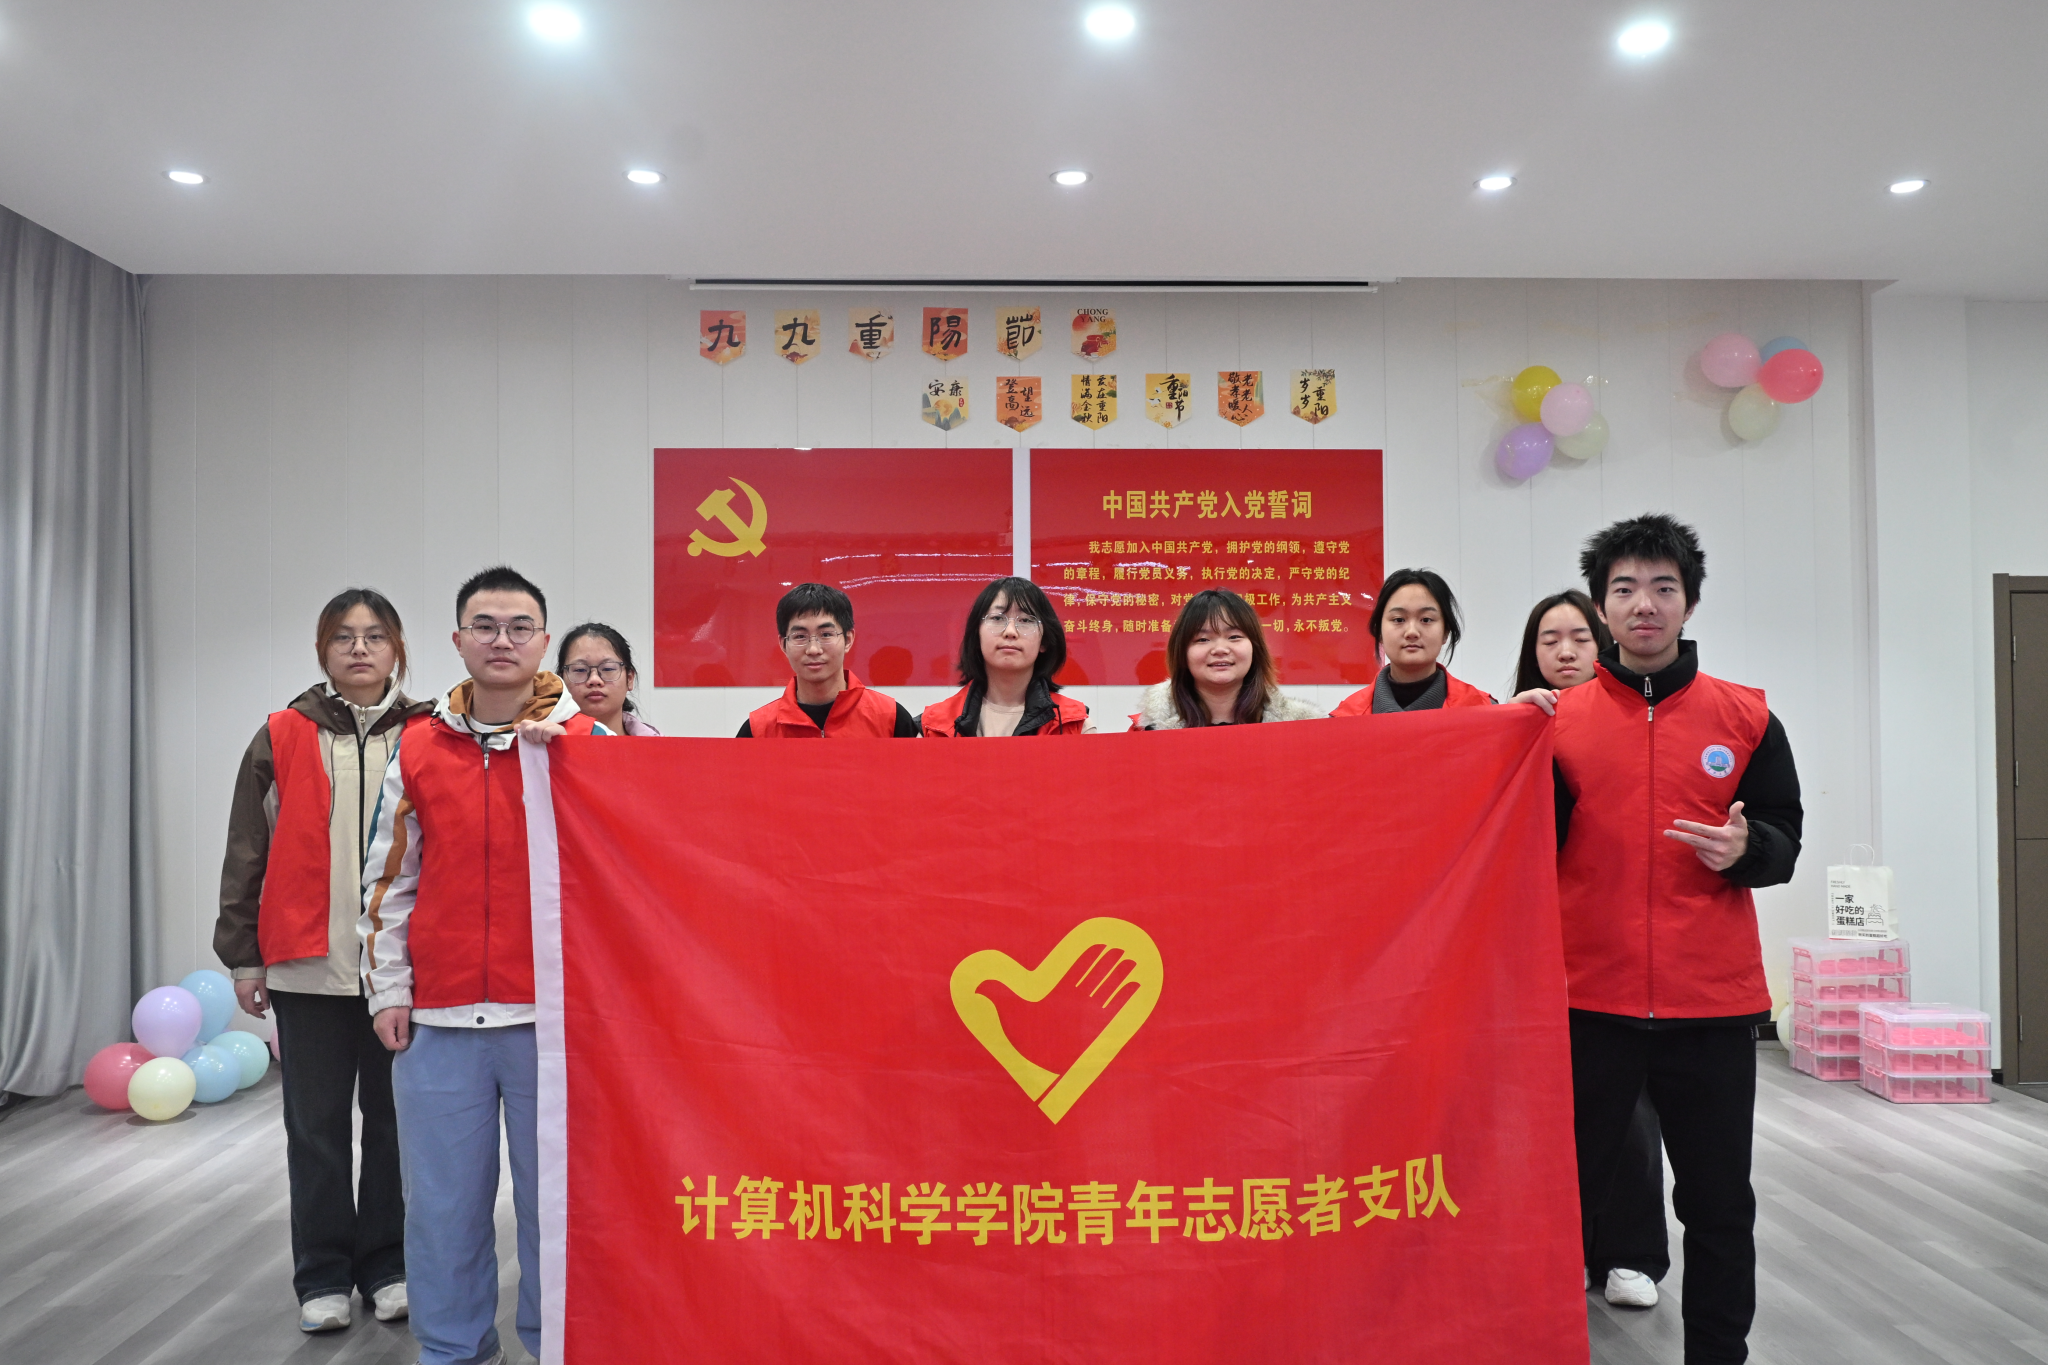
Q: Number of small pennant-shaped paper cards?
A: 12